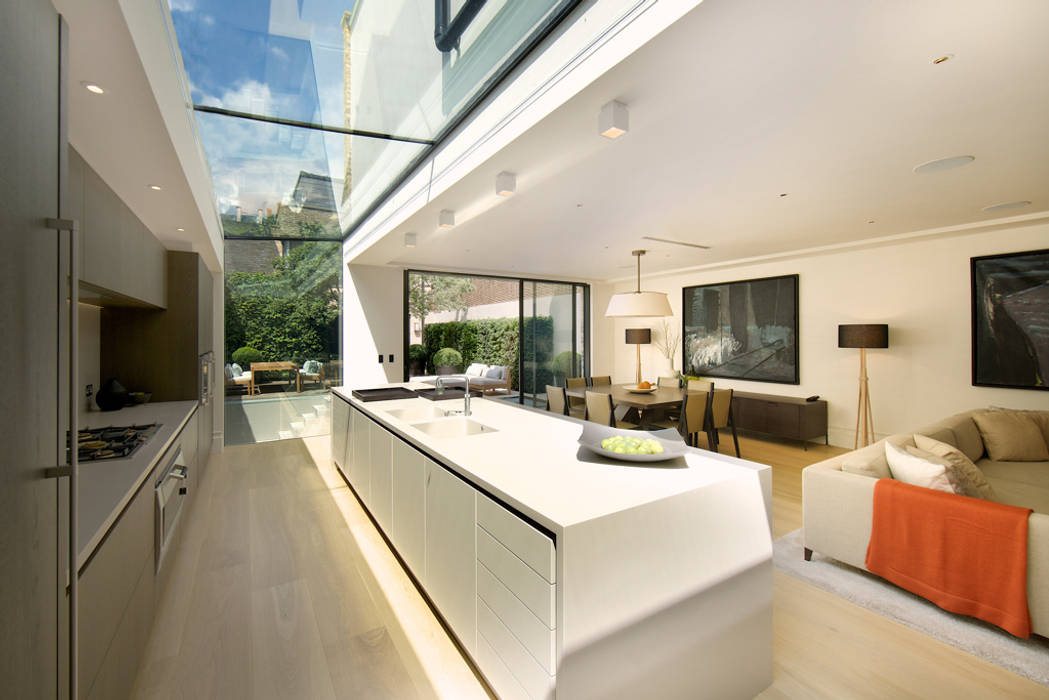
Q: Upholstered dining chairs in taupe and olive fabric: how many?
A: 8